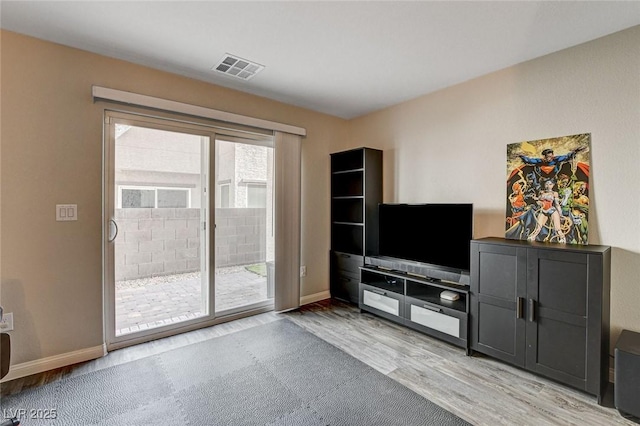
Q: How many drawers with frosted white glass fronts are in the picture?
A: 2